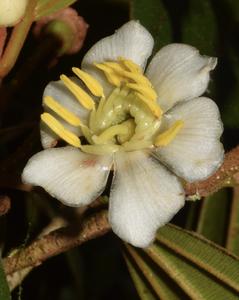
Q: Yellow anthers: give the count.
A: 10